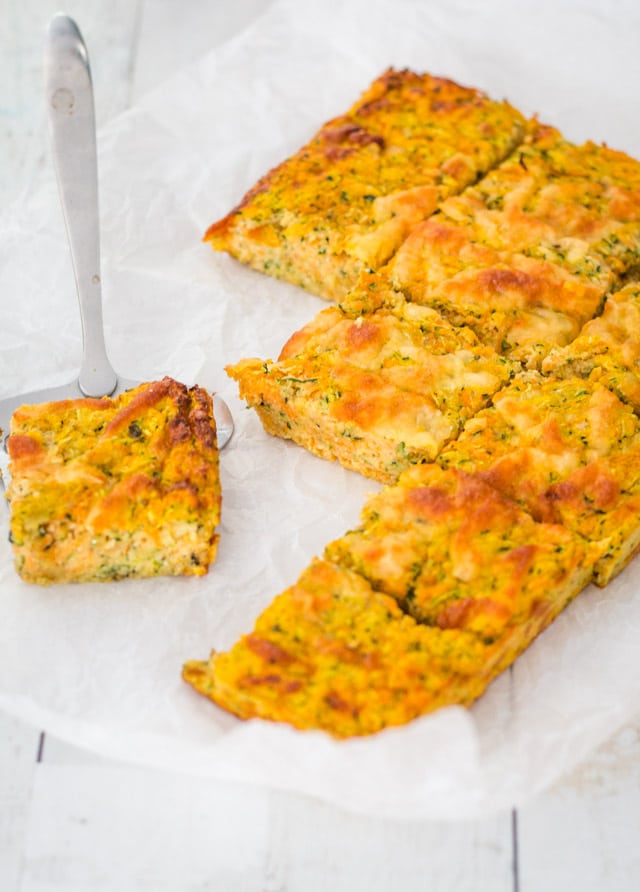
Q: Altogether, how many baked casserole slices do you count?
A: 8